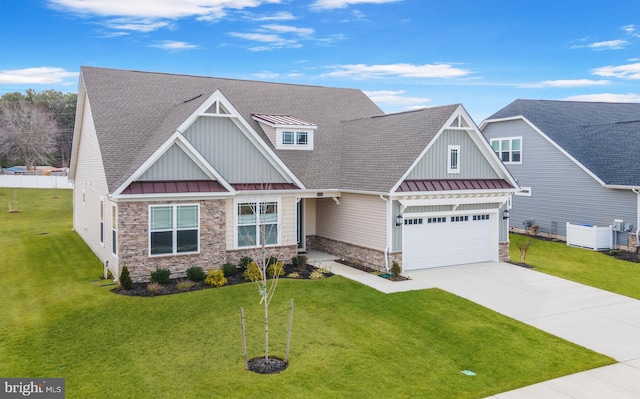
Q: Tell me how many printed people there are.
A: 0